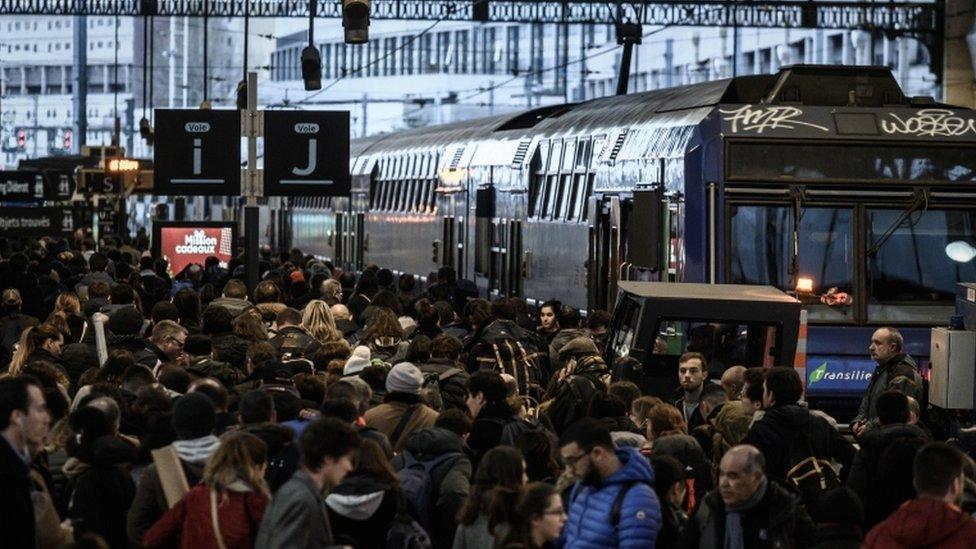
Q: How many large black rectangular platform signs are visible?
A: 2